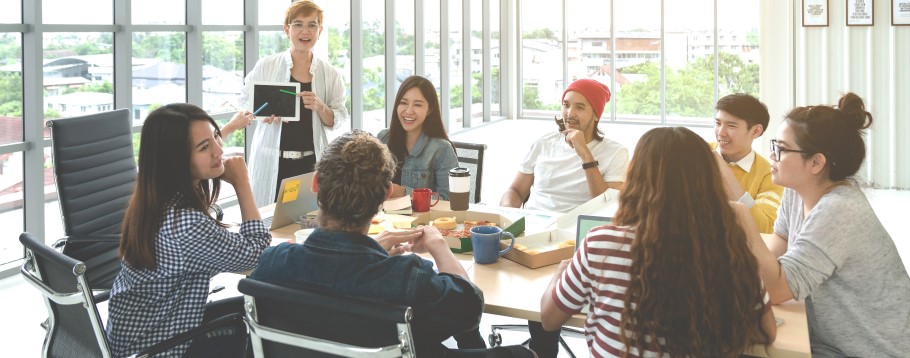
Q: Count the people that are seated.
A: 7